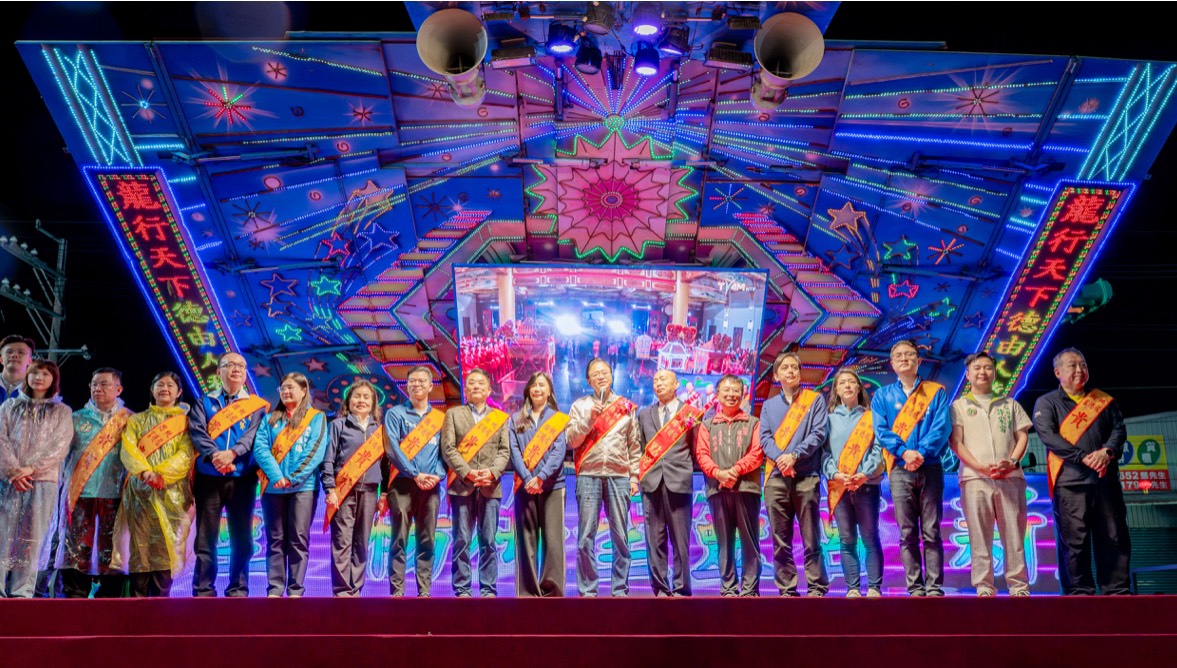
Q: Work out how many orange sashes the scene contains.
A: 12